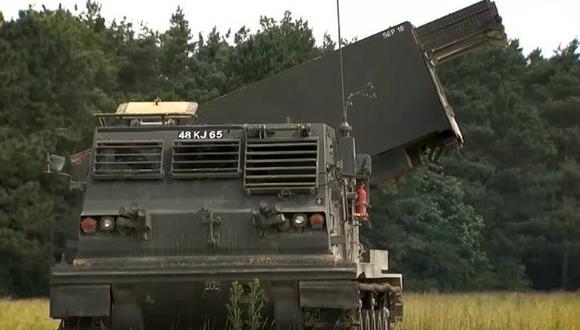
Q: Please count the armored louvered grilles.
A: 3